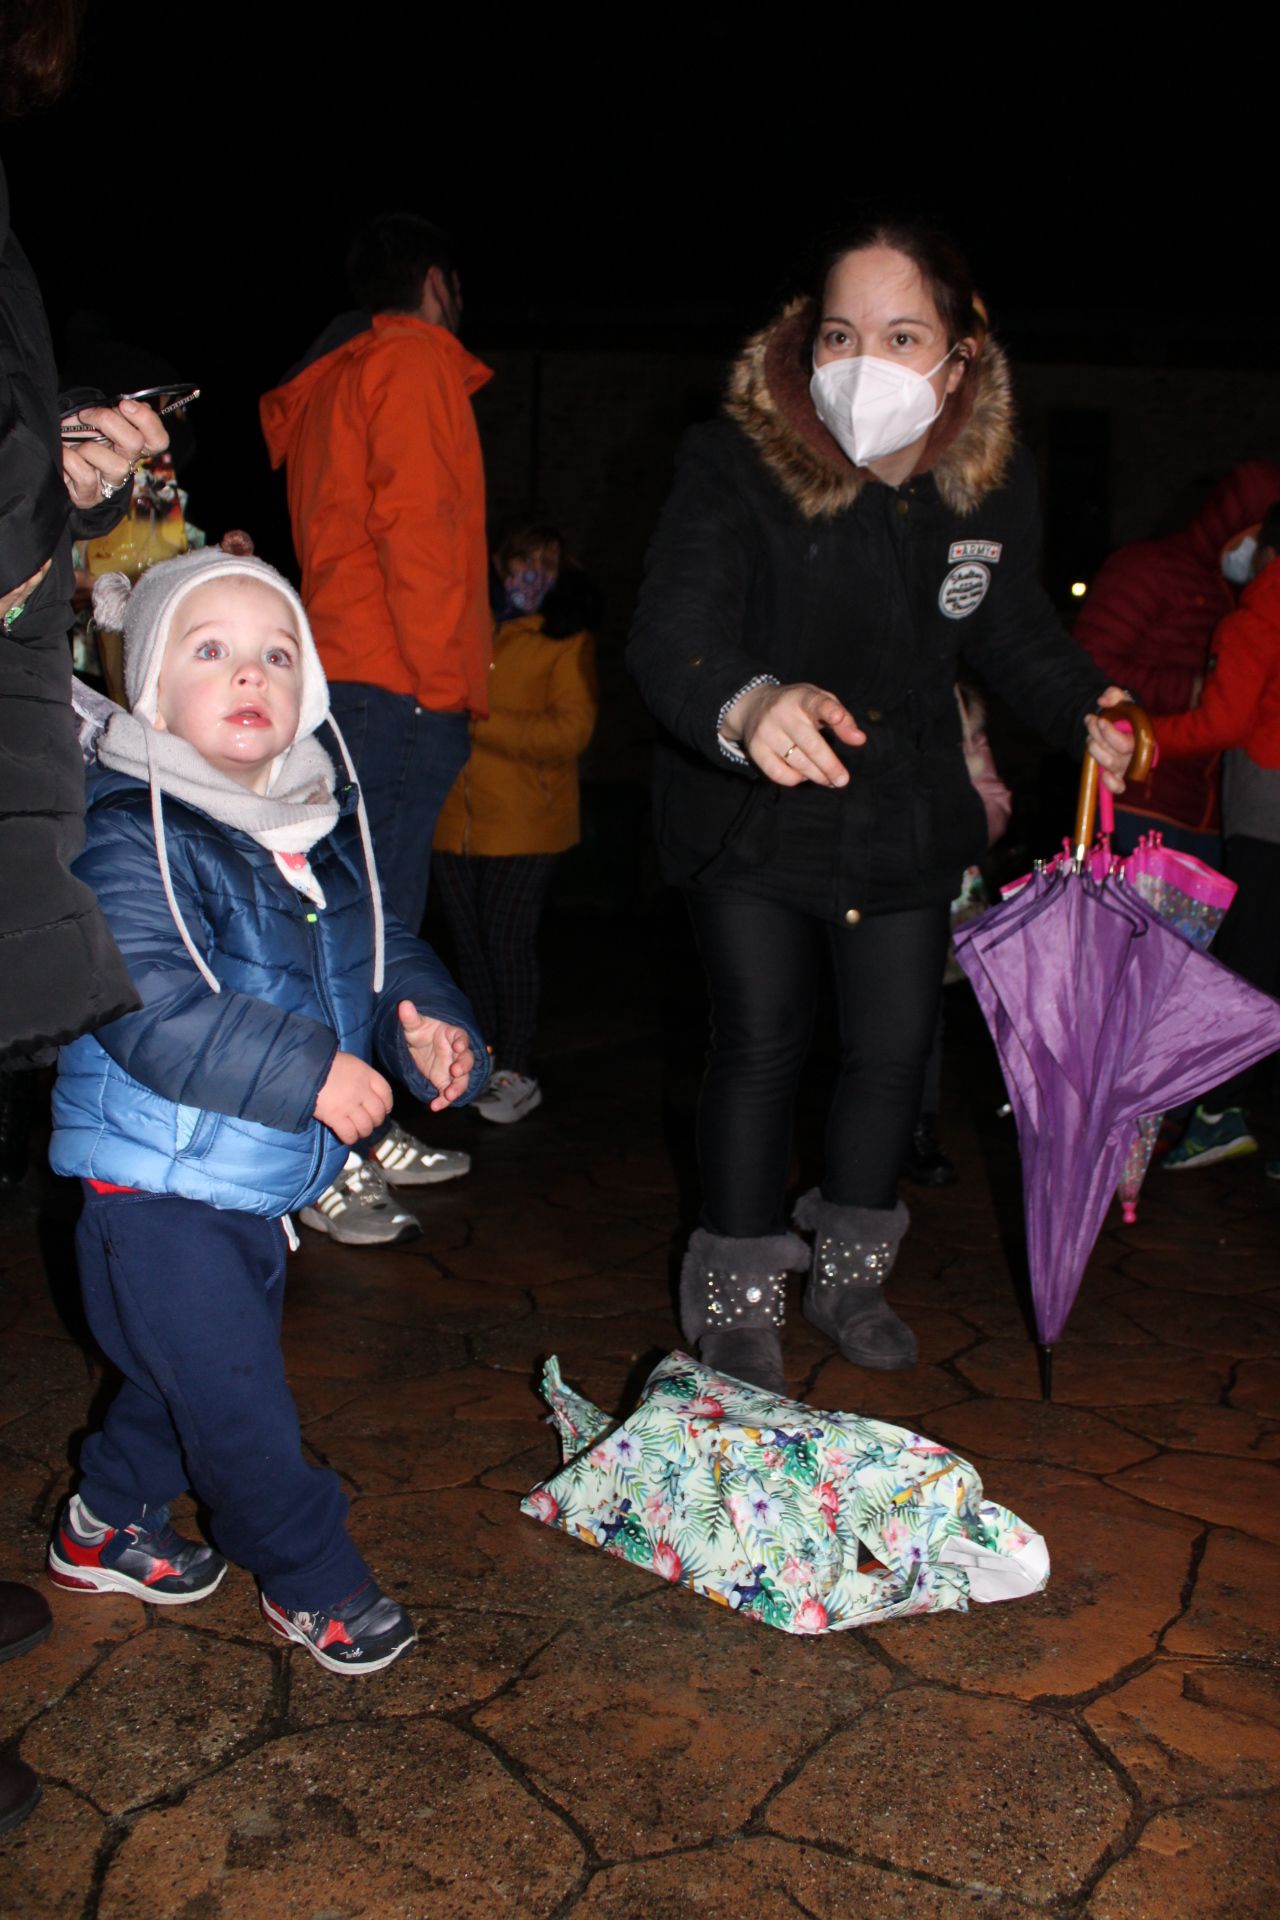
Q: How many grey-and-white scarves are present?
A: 1